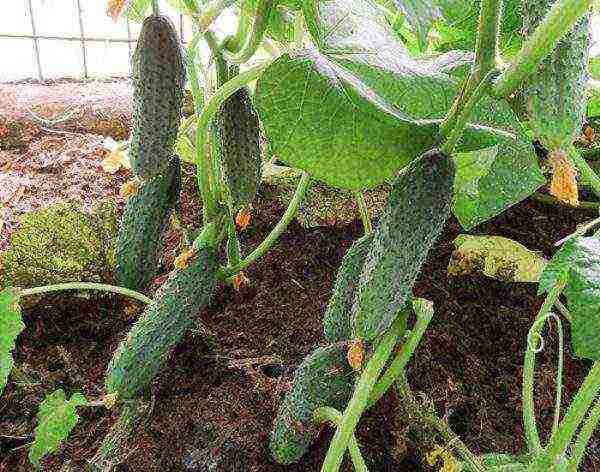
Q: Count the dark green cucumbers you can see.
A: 7